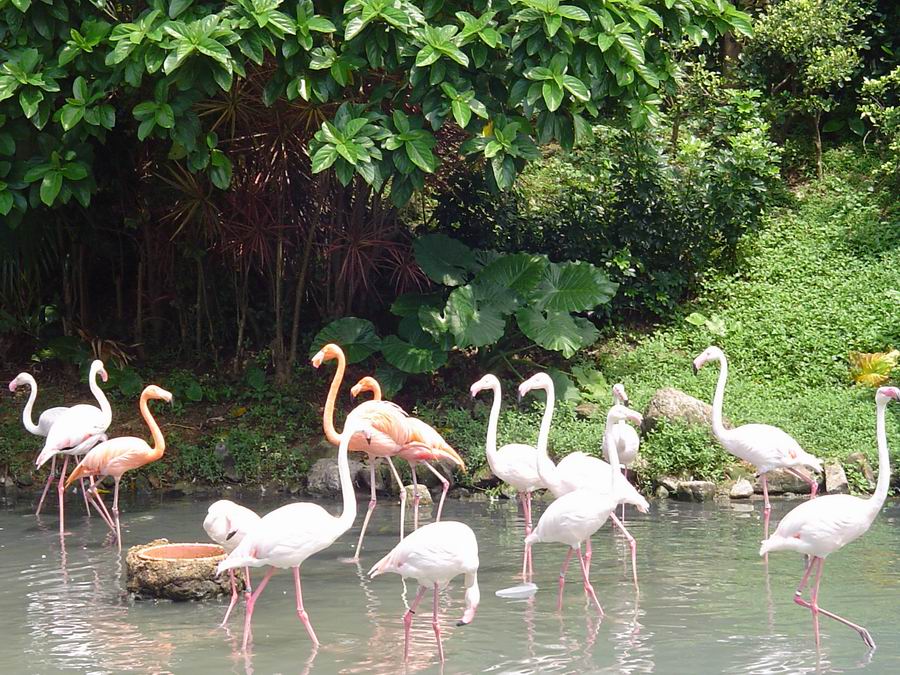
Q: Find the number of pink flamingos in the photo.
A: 3